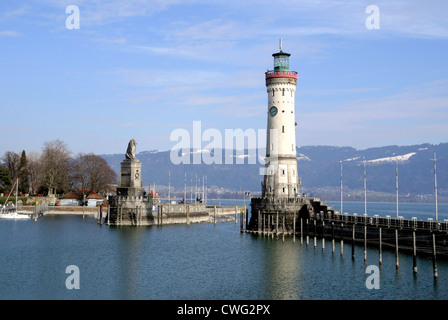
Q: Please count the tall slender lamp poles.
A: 4